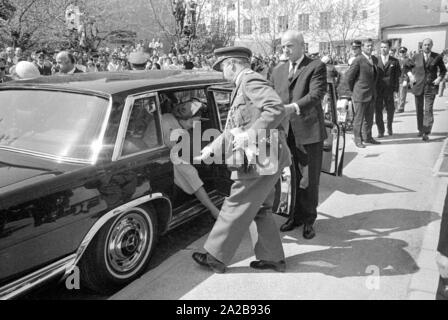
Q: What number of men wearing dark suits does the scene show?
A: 4